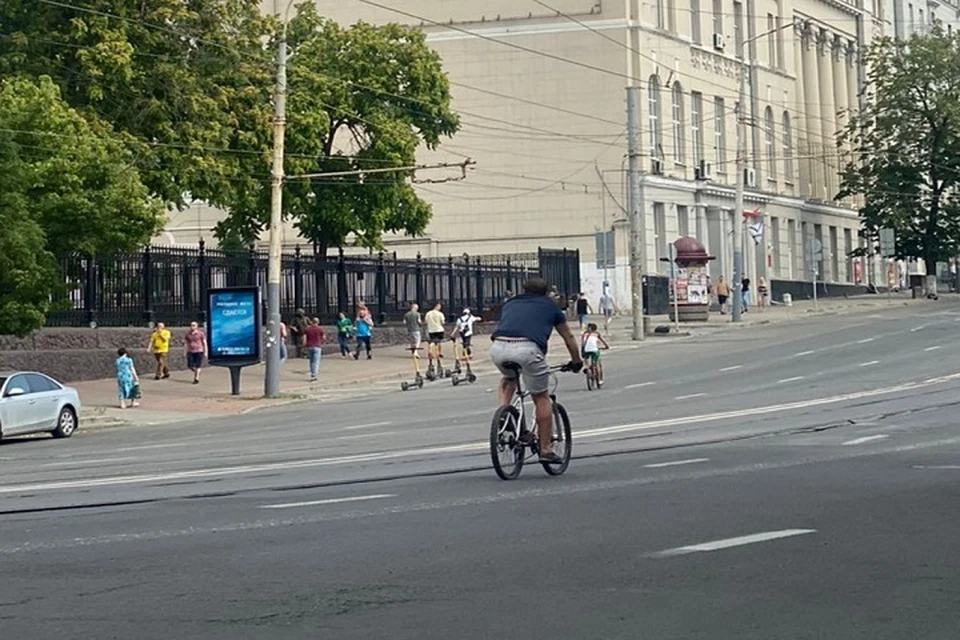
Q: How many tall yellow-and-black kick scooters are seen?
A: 5